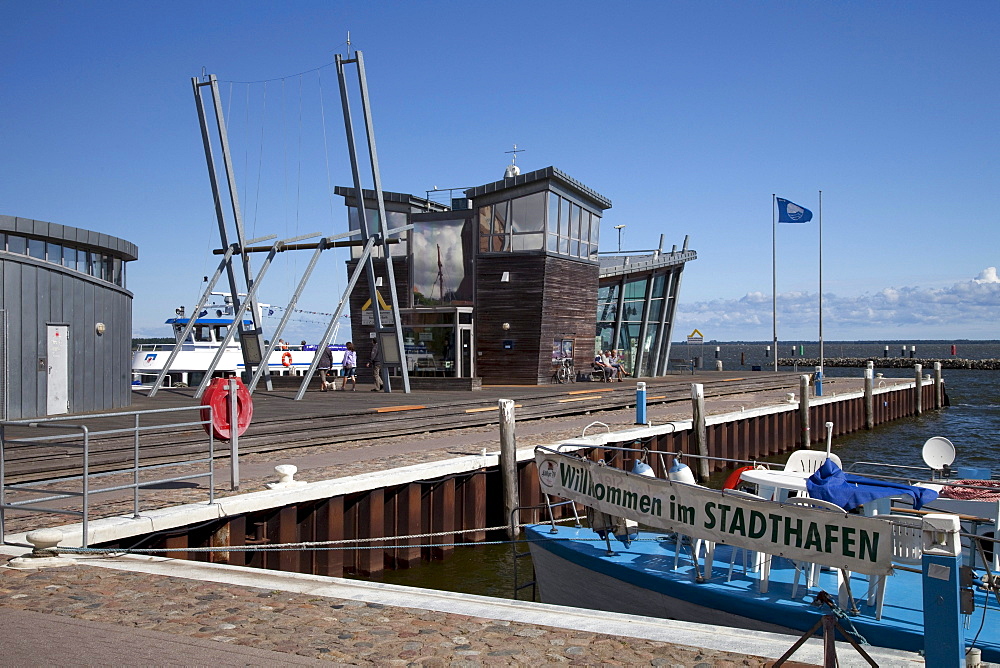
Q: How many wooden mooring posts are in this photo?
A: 6